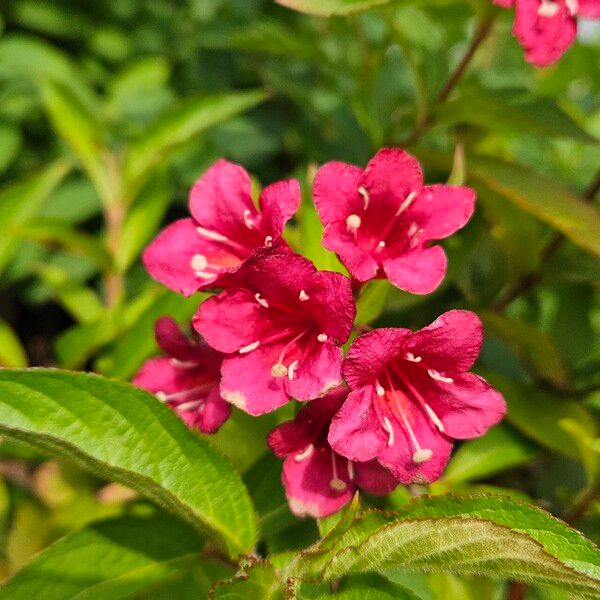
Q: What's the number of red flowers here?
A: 7